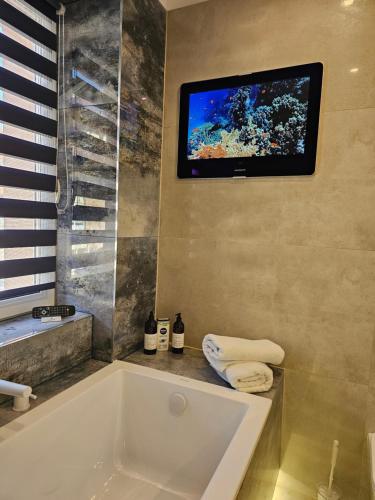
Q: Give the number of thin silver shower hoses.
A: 0